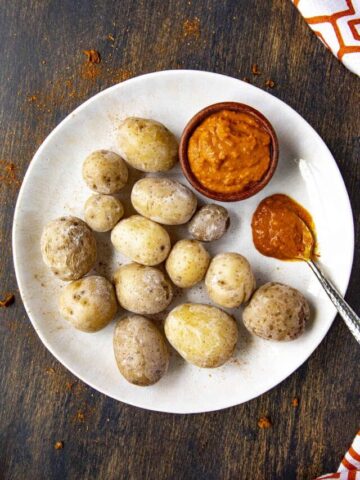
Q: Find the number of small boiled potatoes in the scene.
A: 14